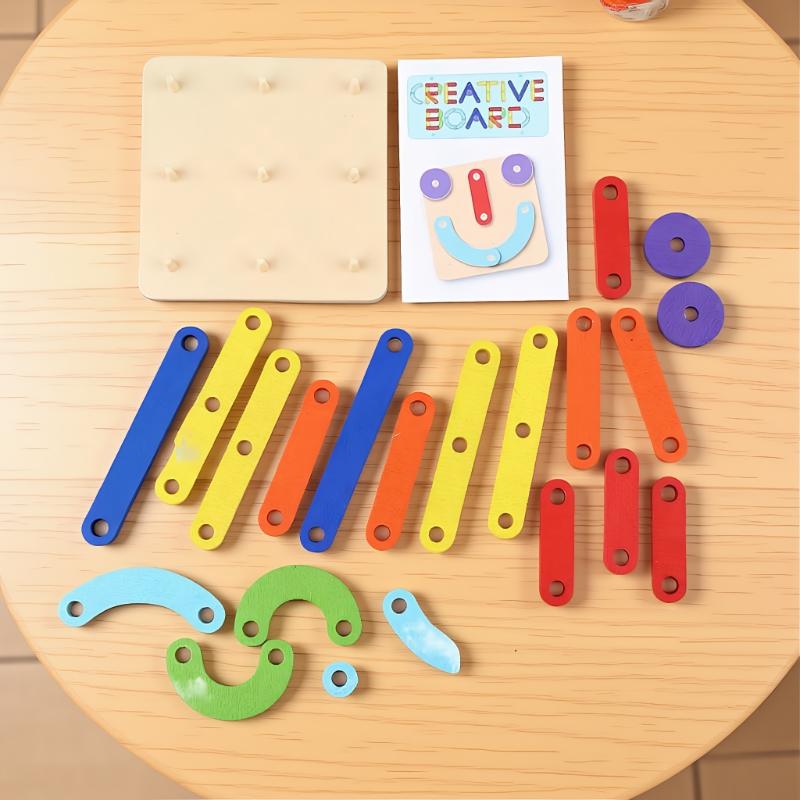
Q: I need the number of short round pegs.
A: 9